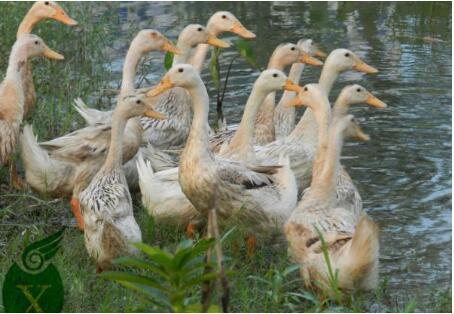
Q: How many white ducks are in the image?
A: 14